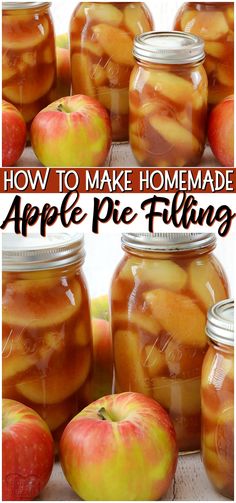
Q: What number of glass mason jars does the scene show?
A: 7